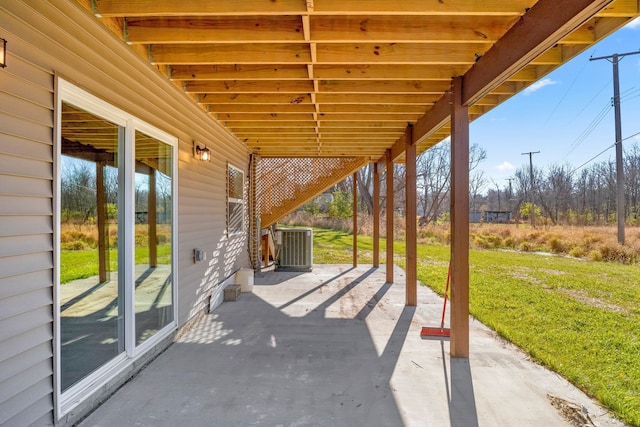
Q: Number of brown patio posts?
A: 5